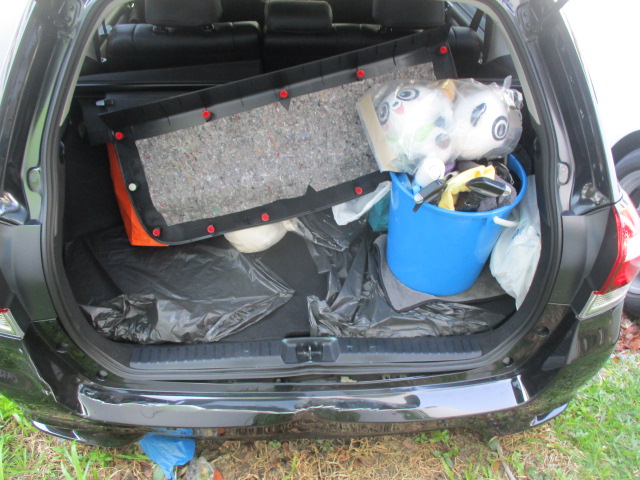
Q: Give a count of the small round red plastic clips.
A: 9